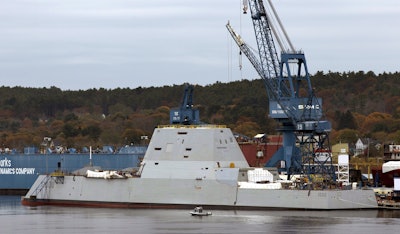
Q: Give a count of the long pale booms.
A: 2